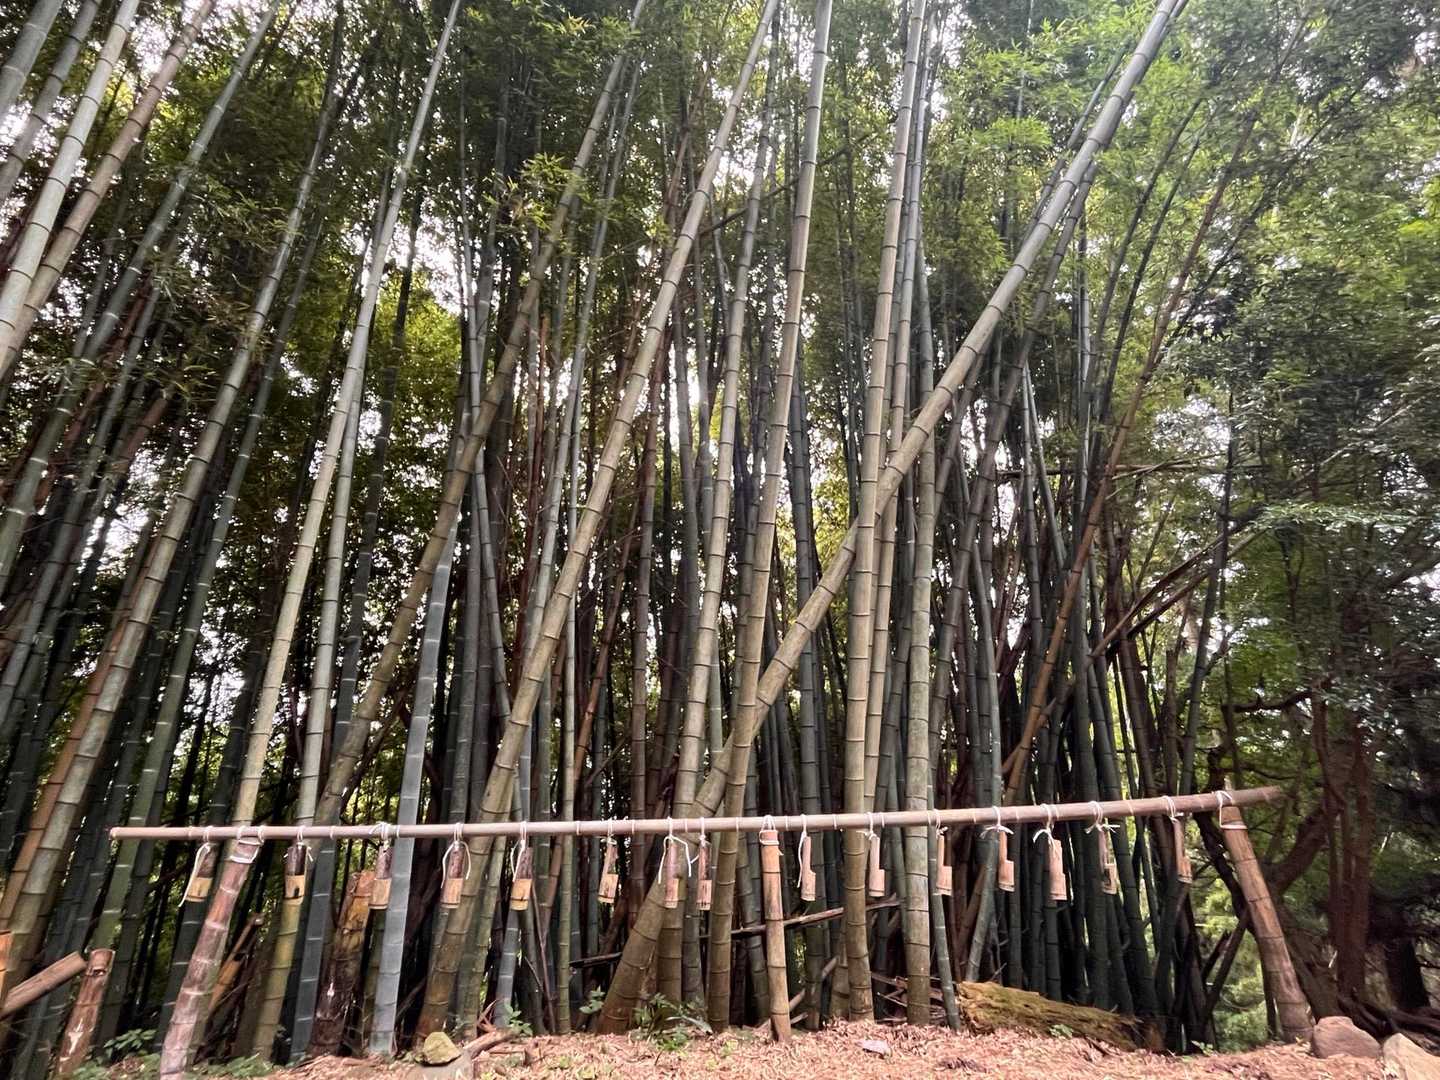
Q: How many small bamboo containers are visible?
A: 15